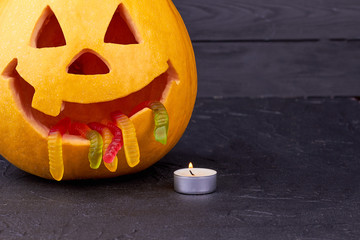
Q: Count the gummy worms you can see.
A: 6